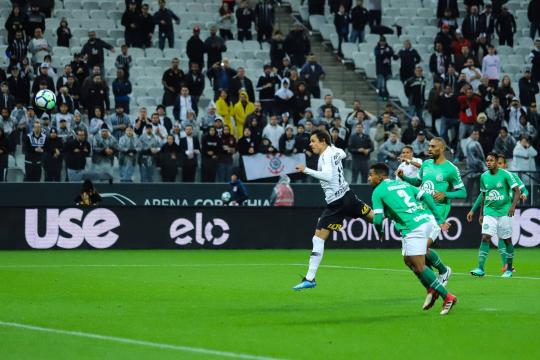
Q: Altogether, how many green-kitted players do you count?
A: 4